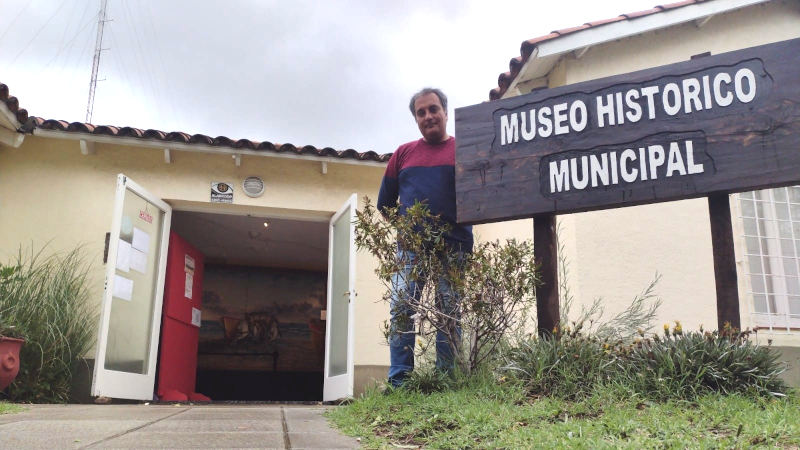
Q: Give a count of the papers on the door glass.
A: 4